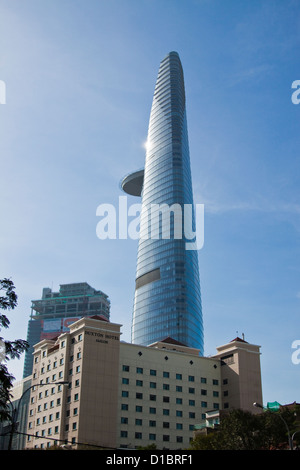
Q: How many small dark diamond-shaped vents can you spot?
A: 4